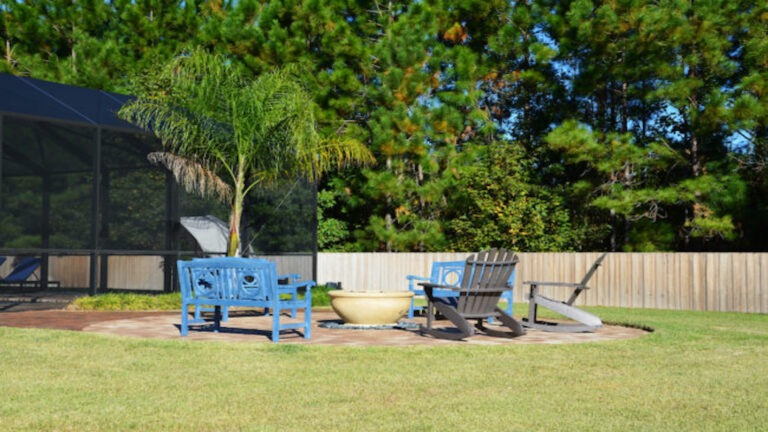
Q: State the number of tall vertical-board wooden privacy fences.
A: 1